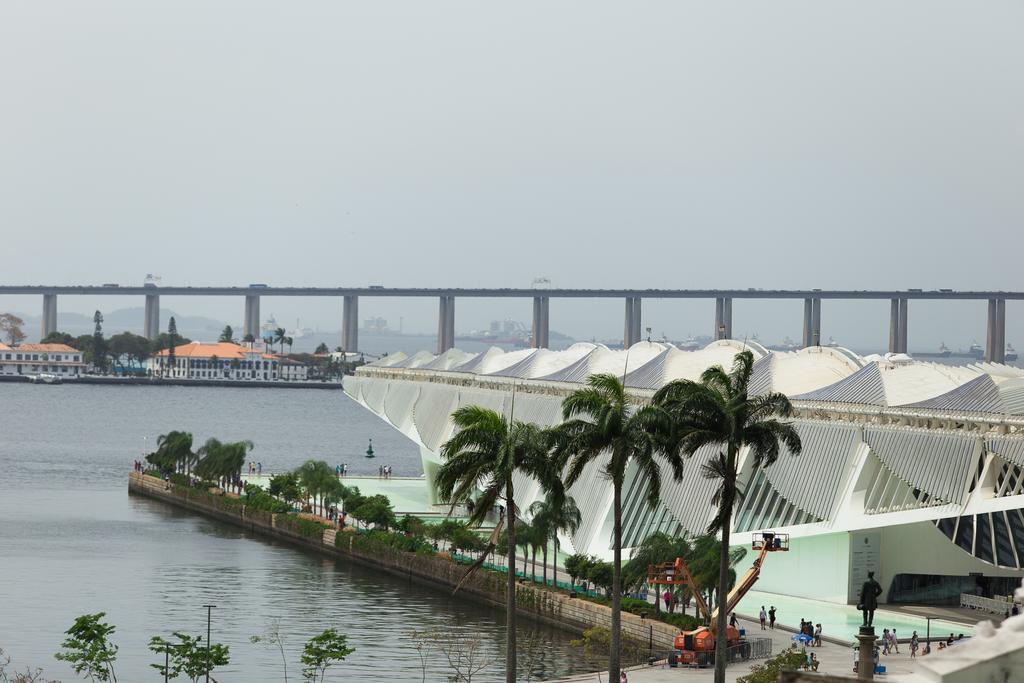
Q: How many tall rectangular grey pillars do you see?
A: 11